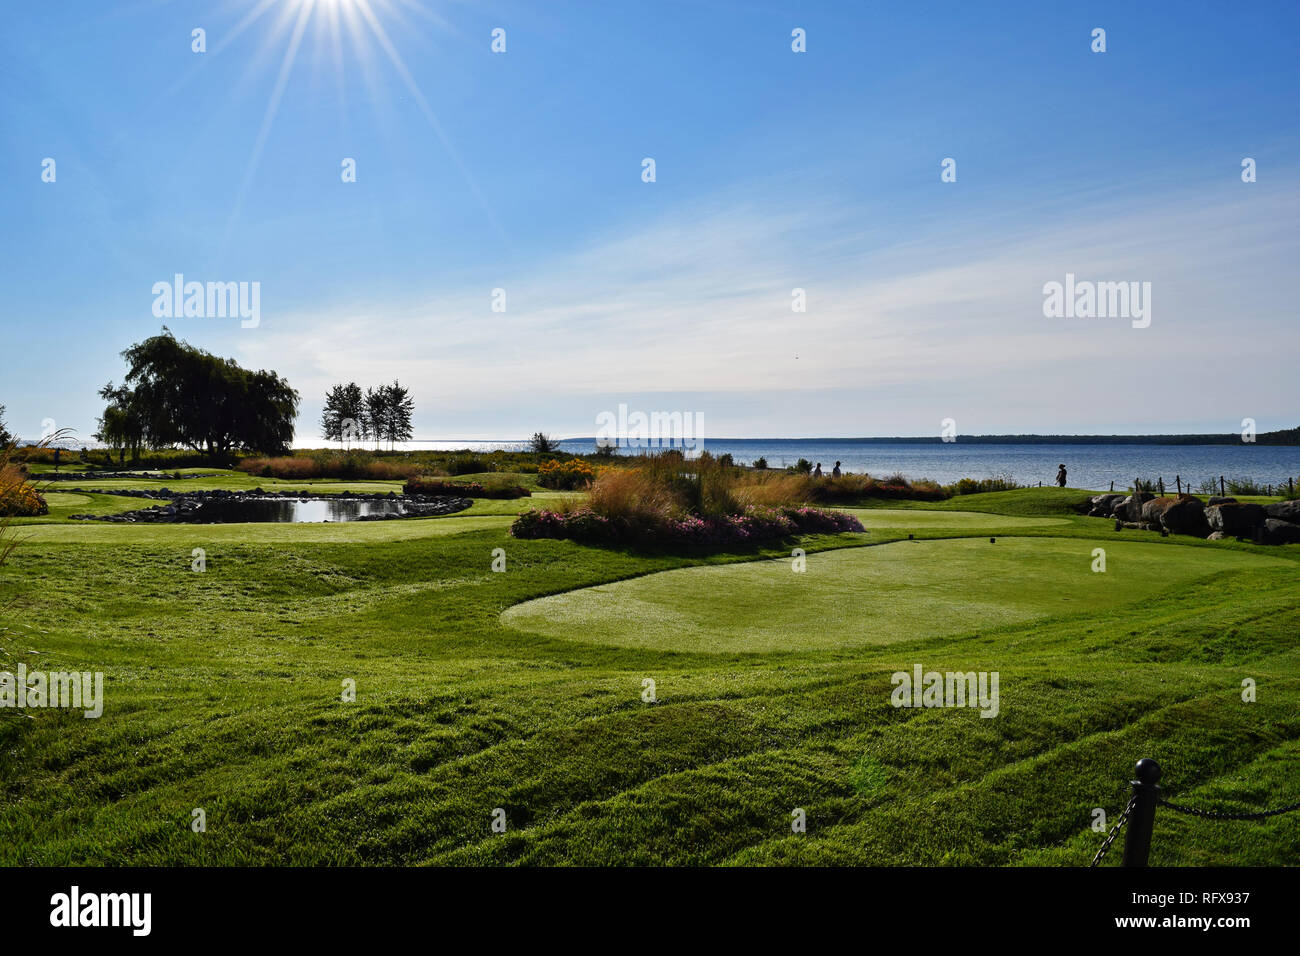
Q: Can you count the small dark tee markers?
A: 2